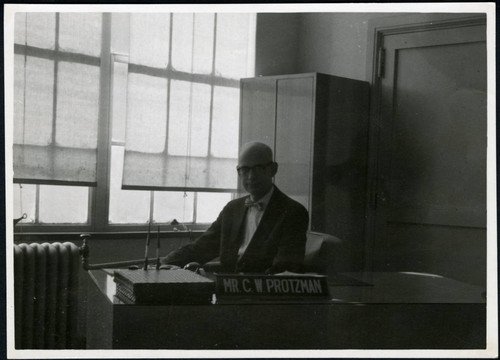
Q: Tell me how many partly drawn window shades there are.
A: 2